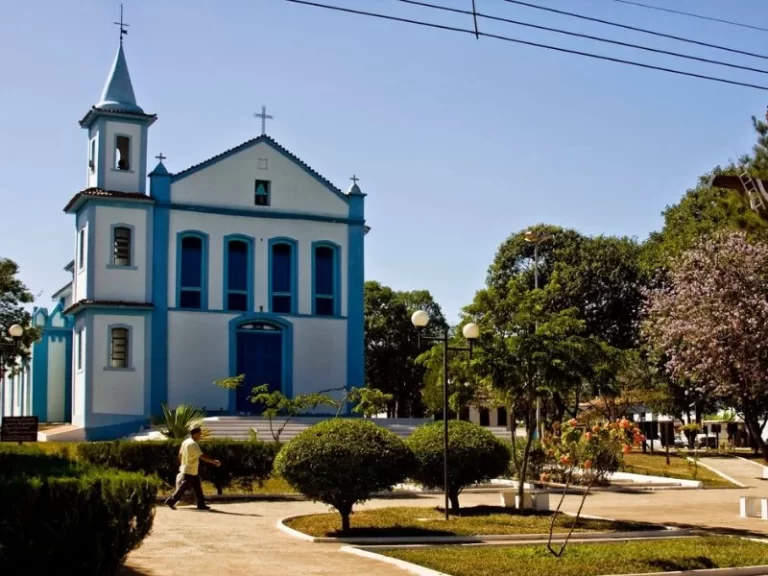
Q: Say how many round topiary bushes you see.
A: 2